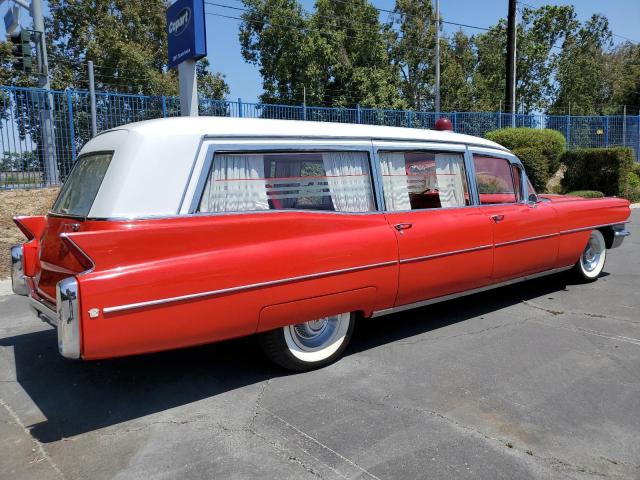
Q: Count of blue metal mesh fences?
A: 1